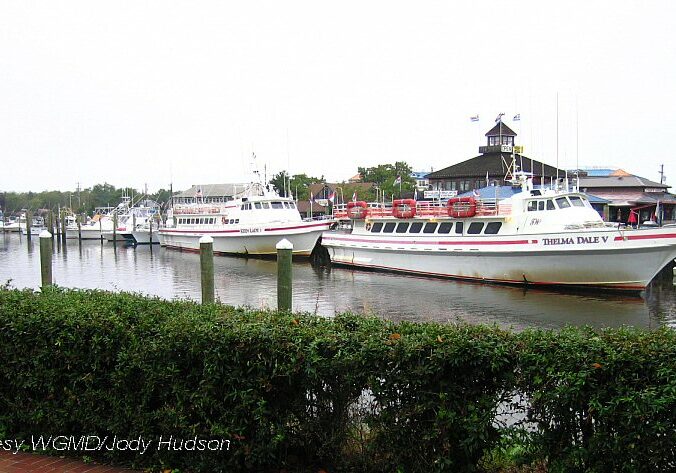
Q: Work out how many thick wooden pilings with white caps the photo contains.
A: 3